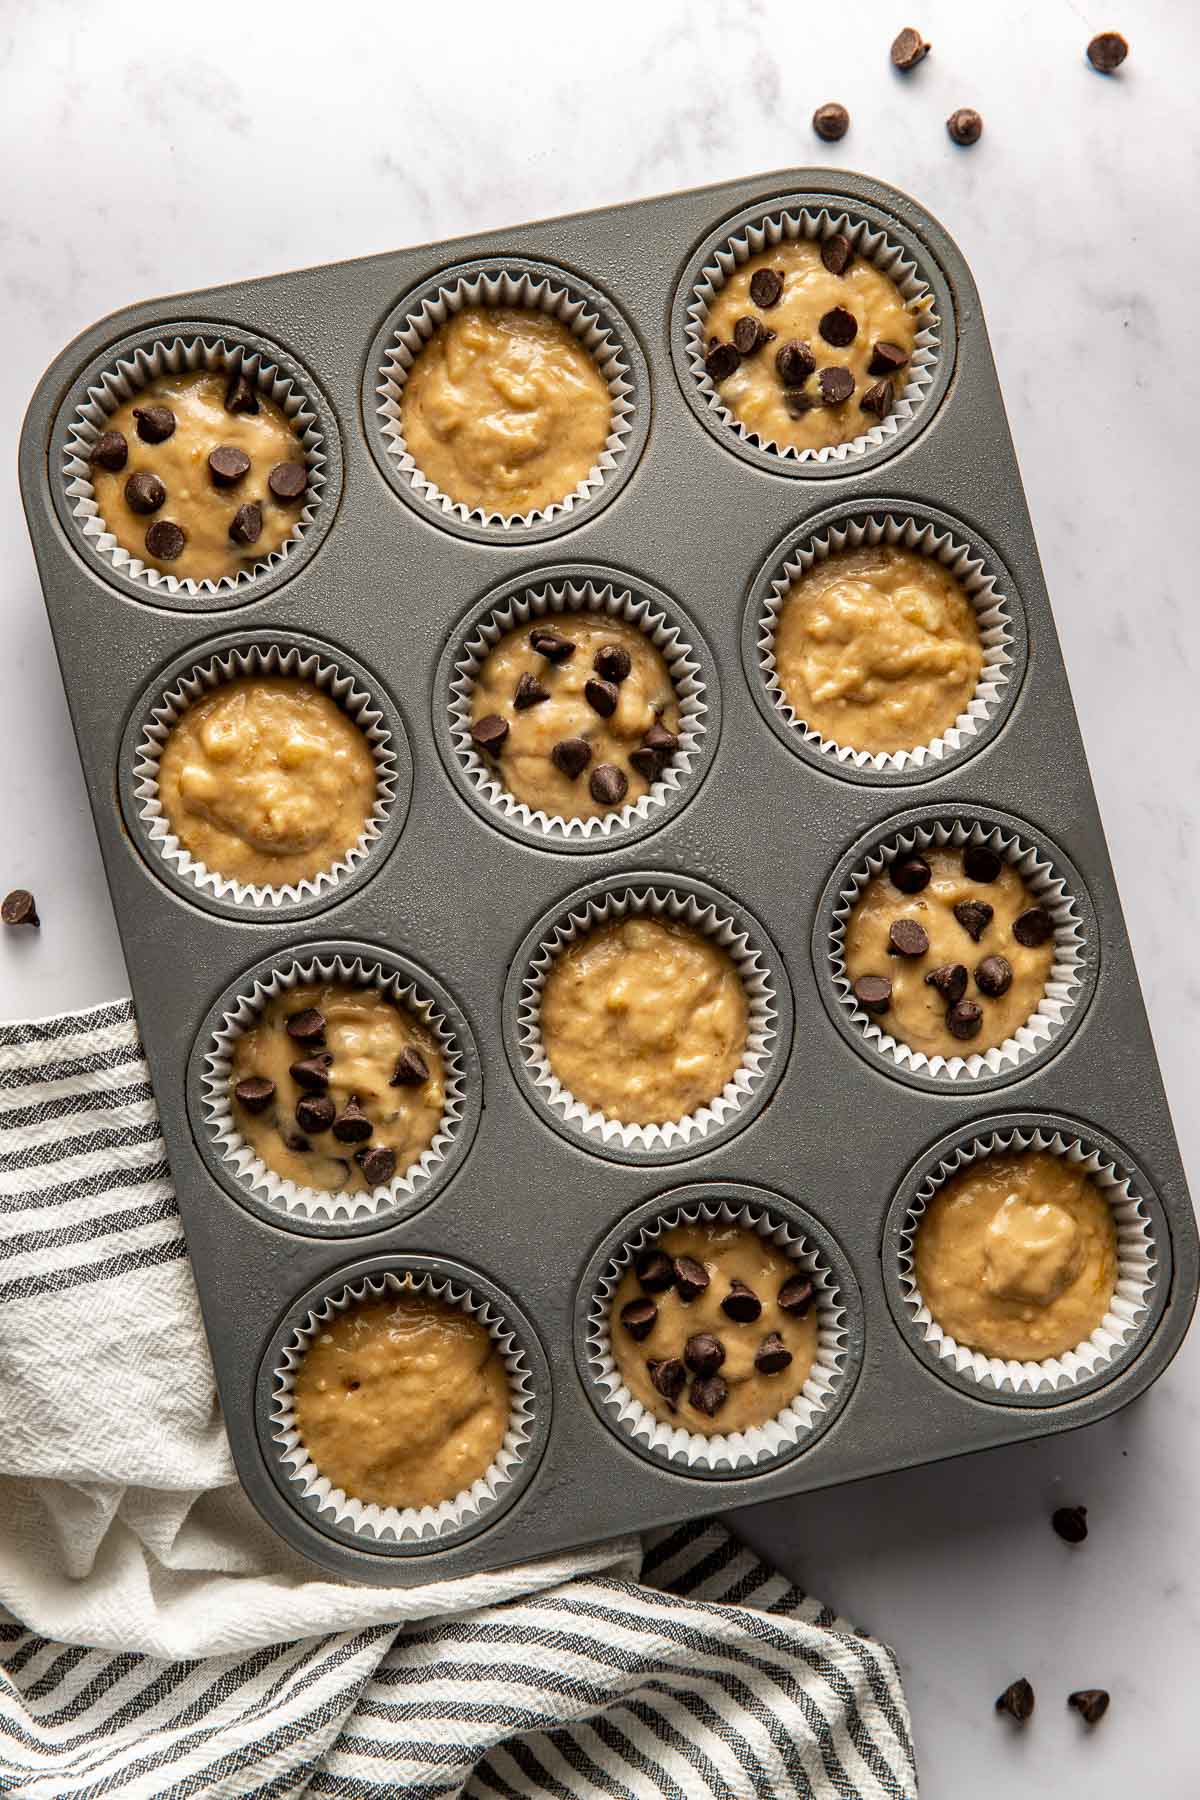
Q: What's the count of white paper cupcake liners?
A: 12